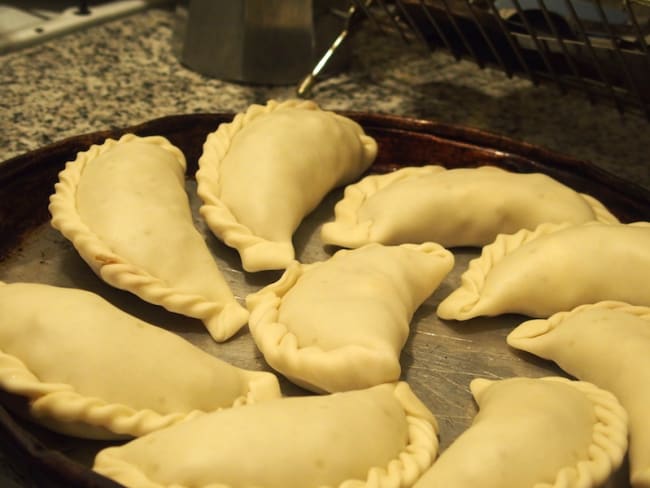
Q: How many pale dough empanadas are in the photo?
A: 9